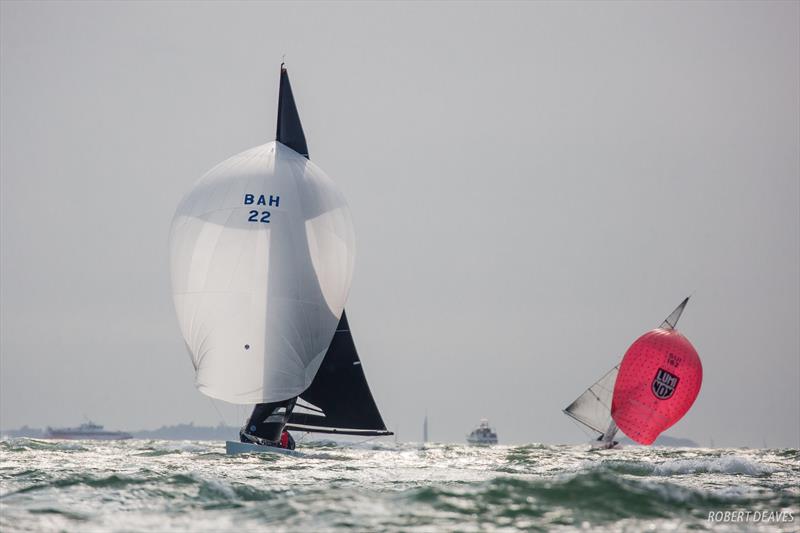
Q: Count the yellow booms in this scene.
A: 0